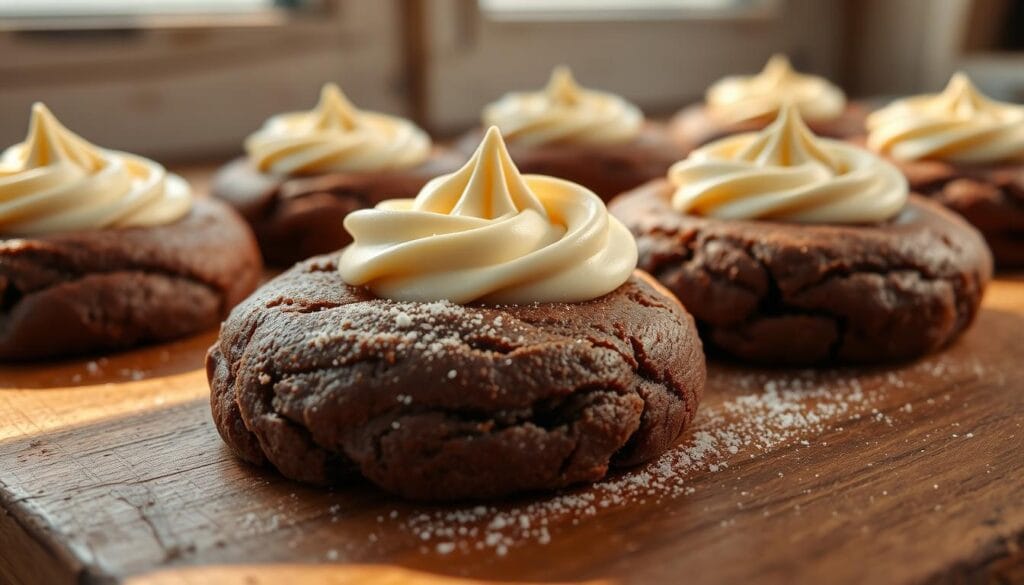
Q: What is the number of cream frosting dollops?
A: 7